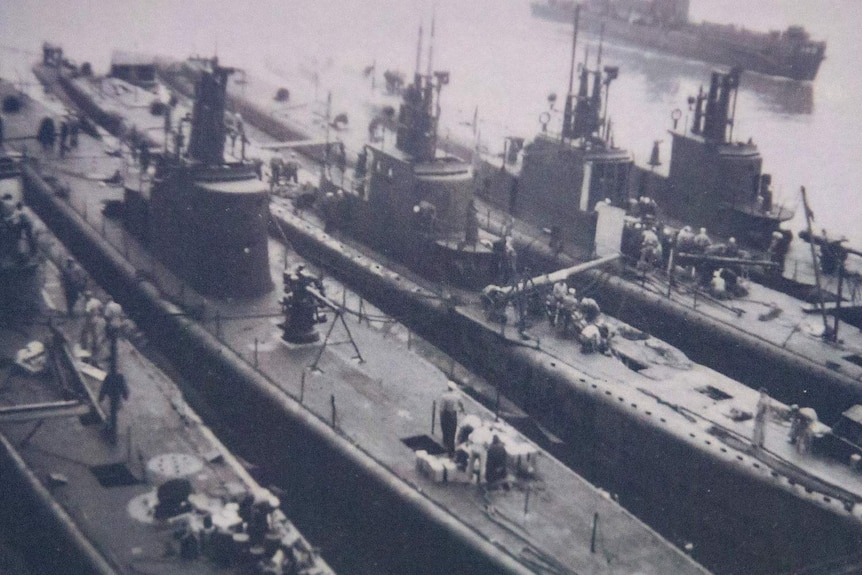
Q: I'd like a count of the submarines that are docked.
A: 5